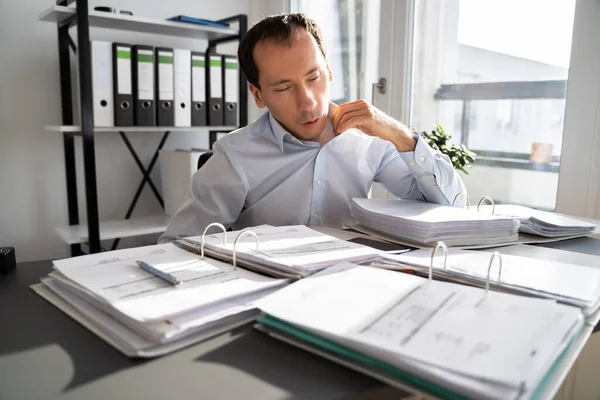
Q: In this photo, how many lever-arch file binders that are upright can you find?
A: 8